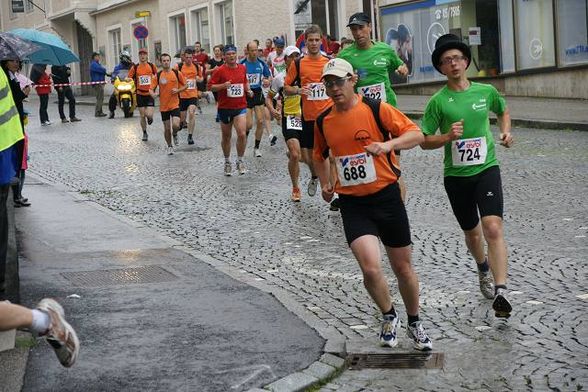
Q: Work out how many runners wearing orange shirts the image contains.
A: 5